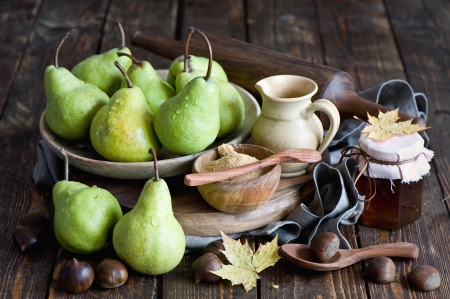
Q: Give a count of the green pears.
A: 9